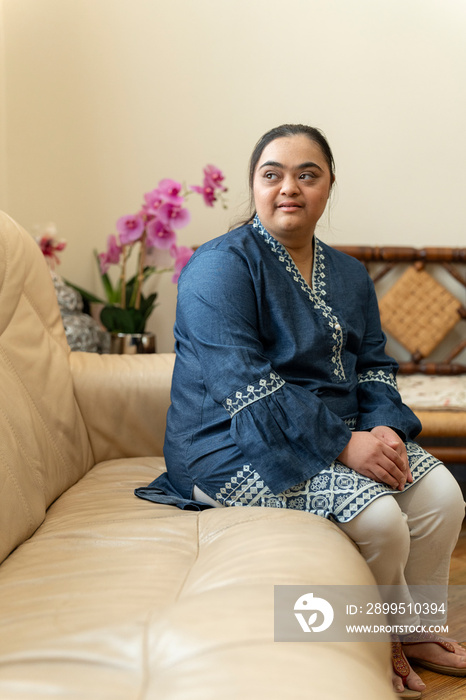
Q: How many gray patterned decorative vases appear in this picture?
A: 1